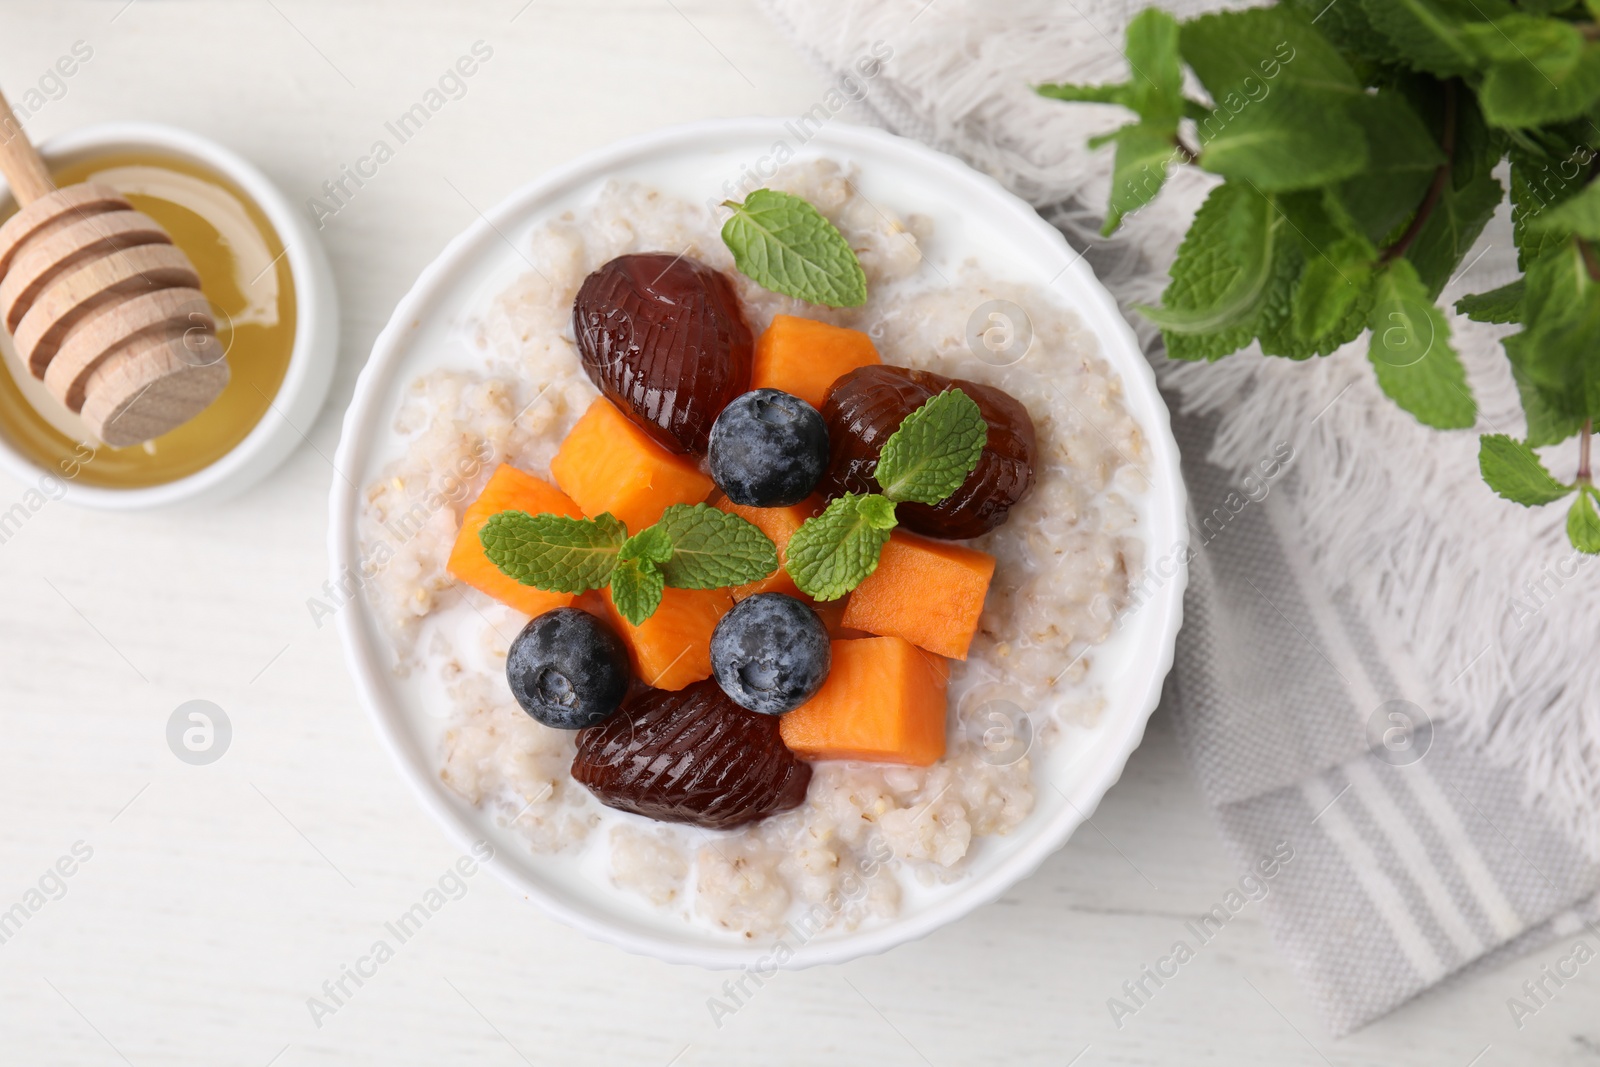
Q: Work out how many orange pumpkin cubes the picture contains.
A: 7